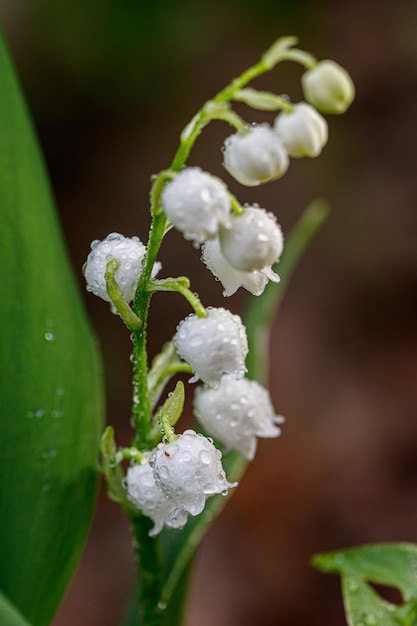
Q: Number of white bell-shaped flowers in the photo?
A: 11